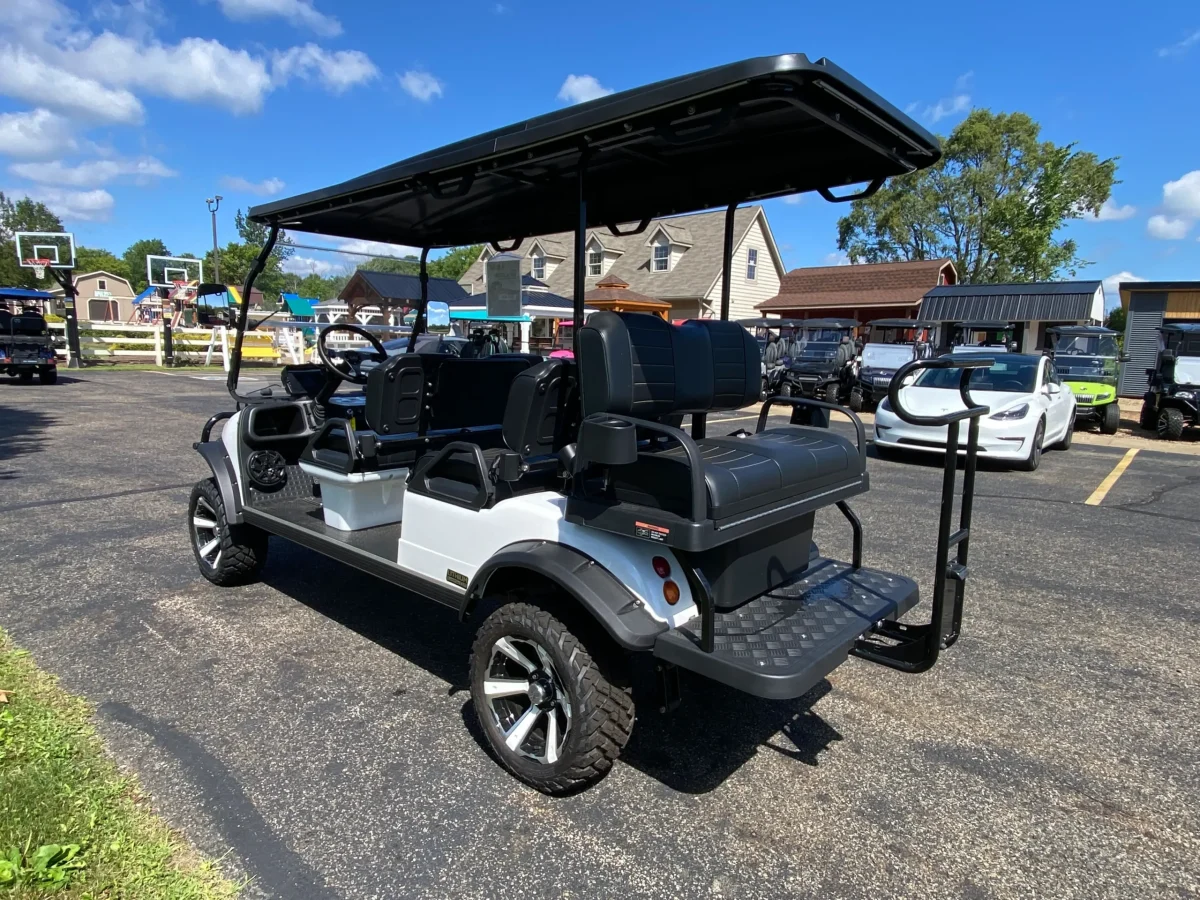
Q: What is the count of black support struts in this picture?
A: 4